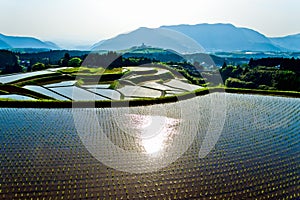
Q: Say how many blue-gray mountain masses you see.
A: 3